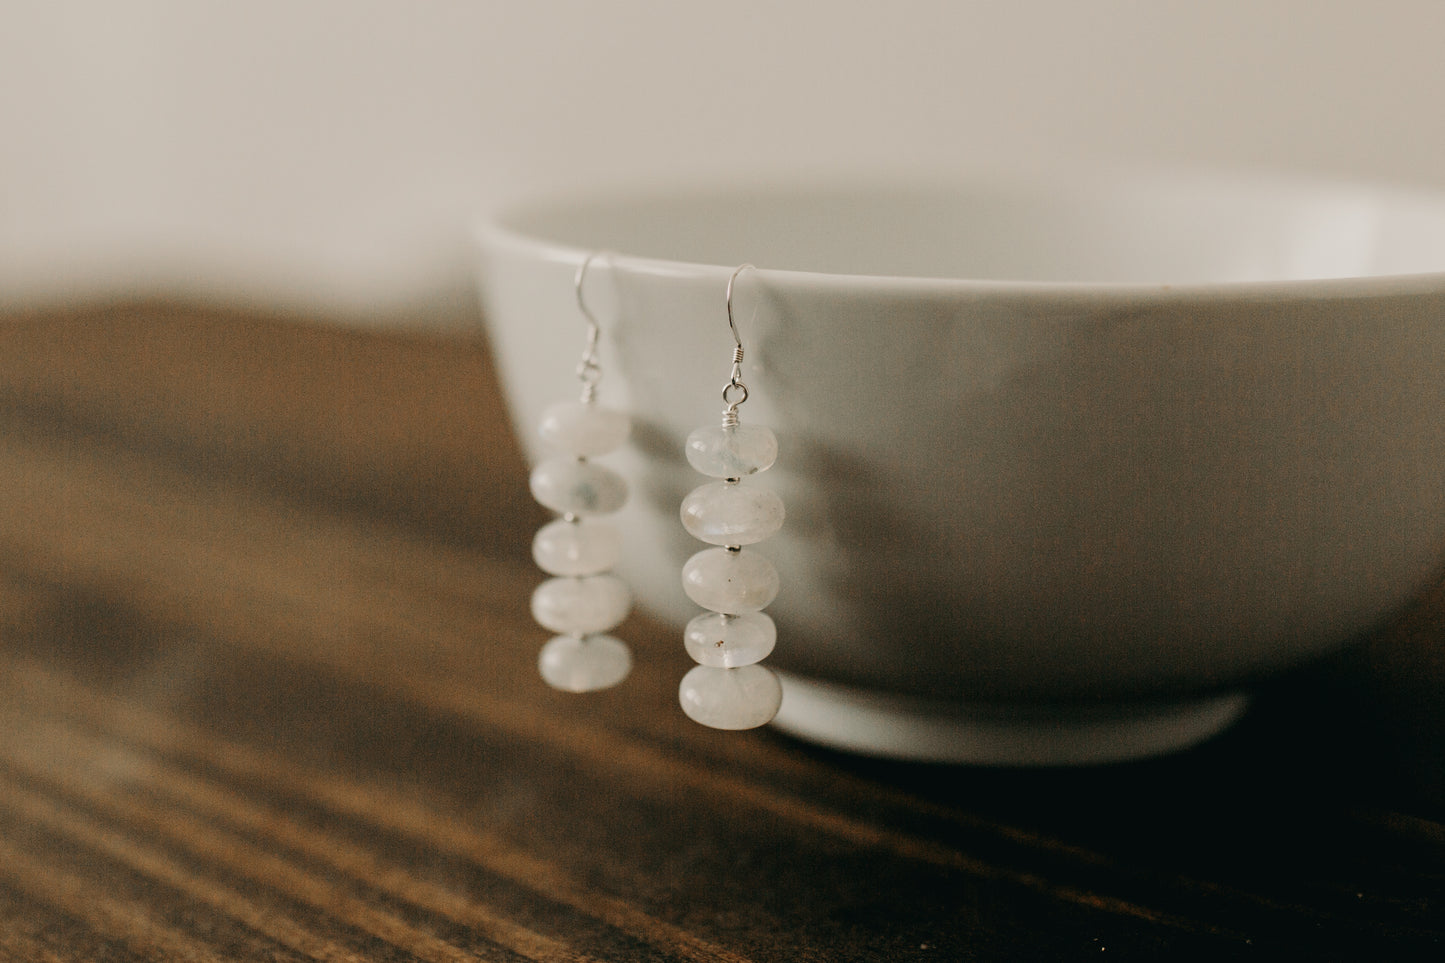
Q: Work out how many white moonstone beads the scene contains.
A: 10